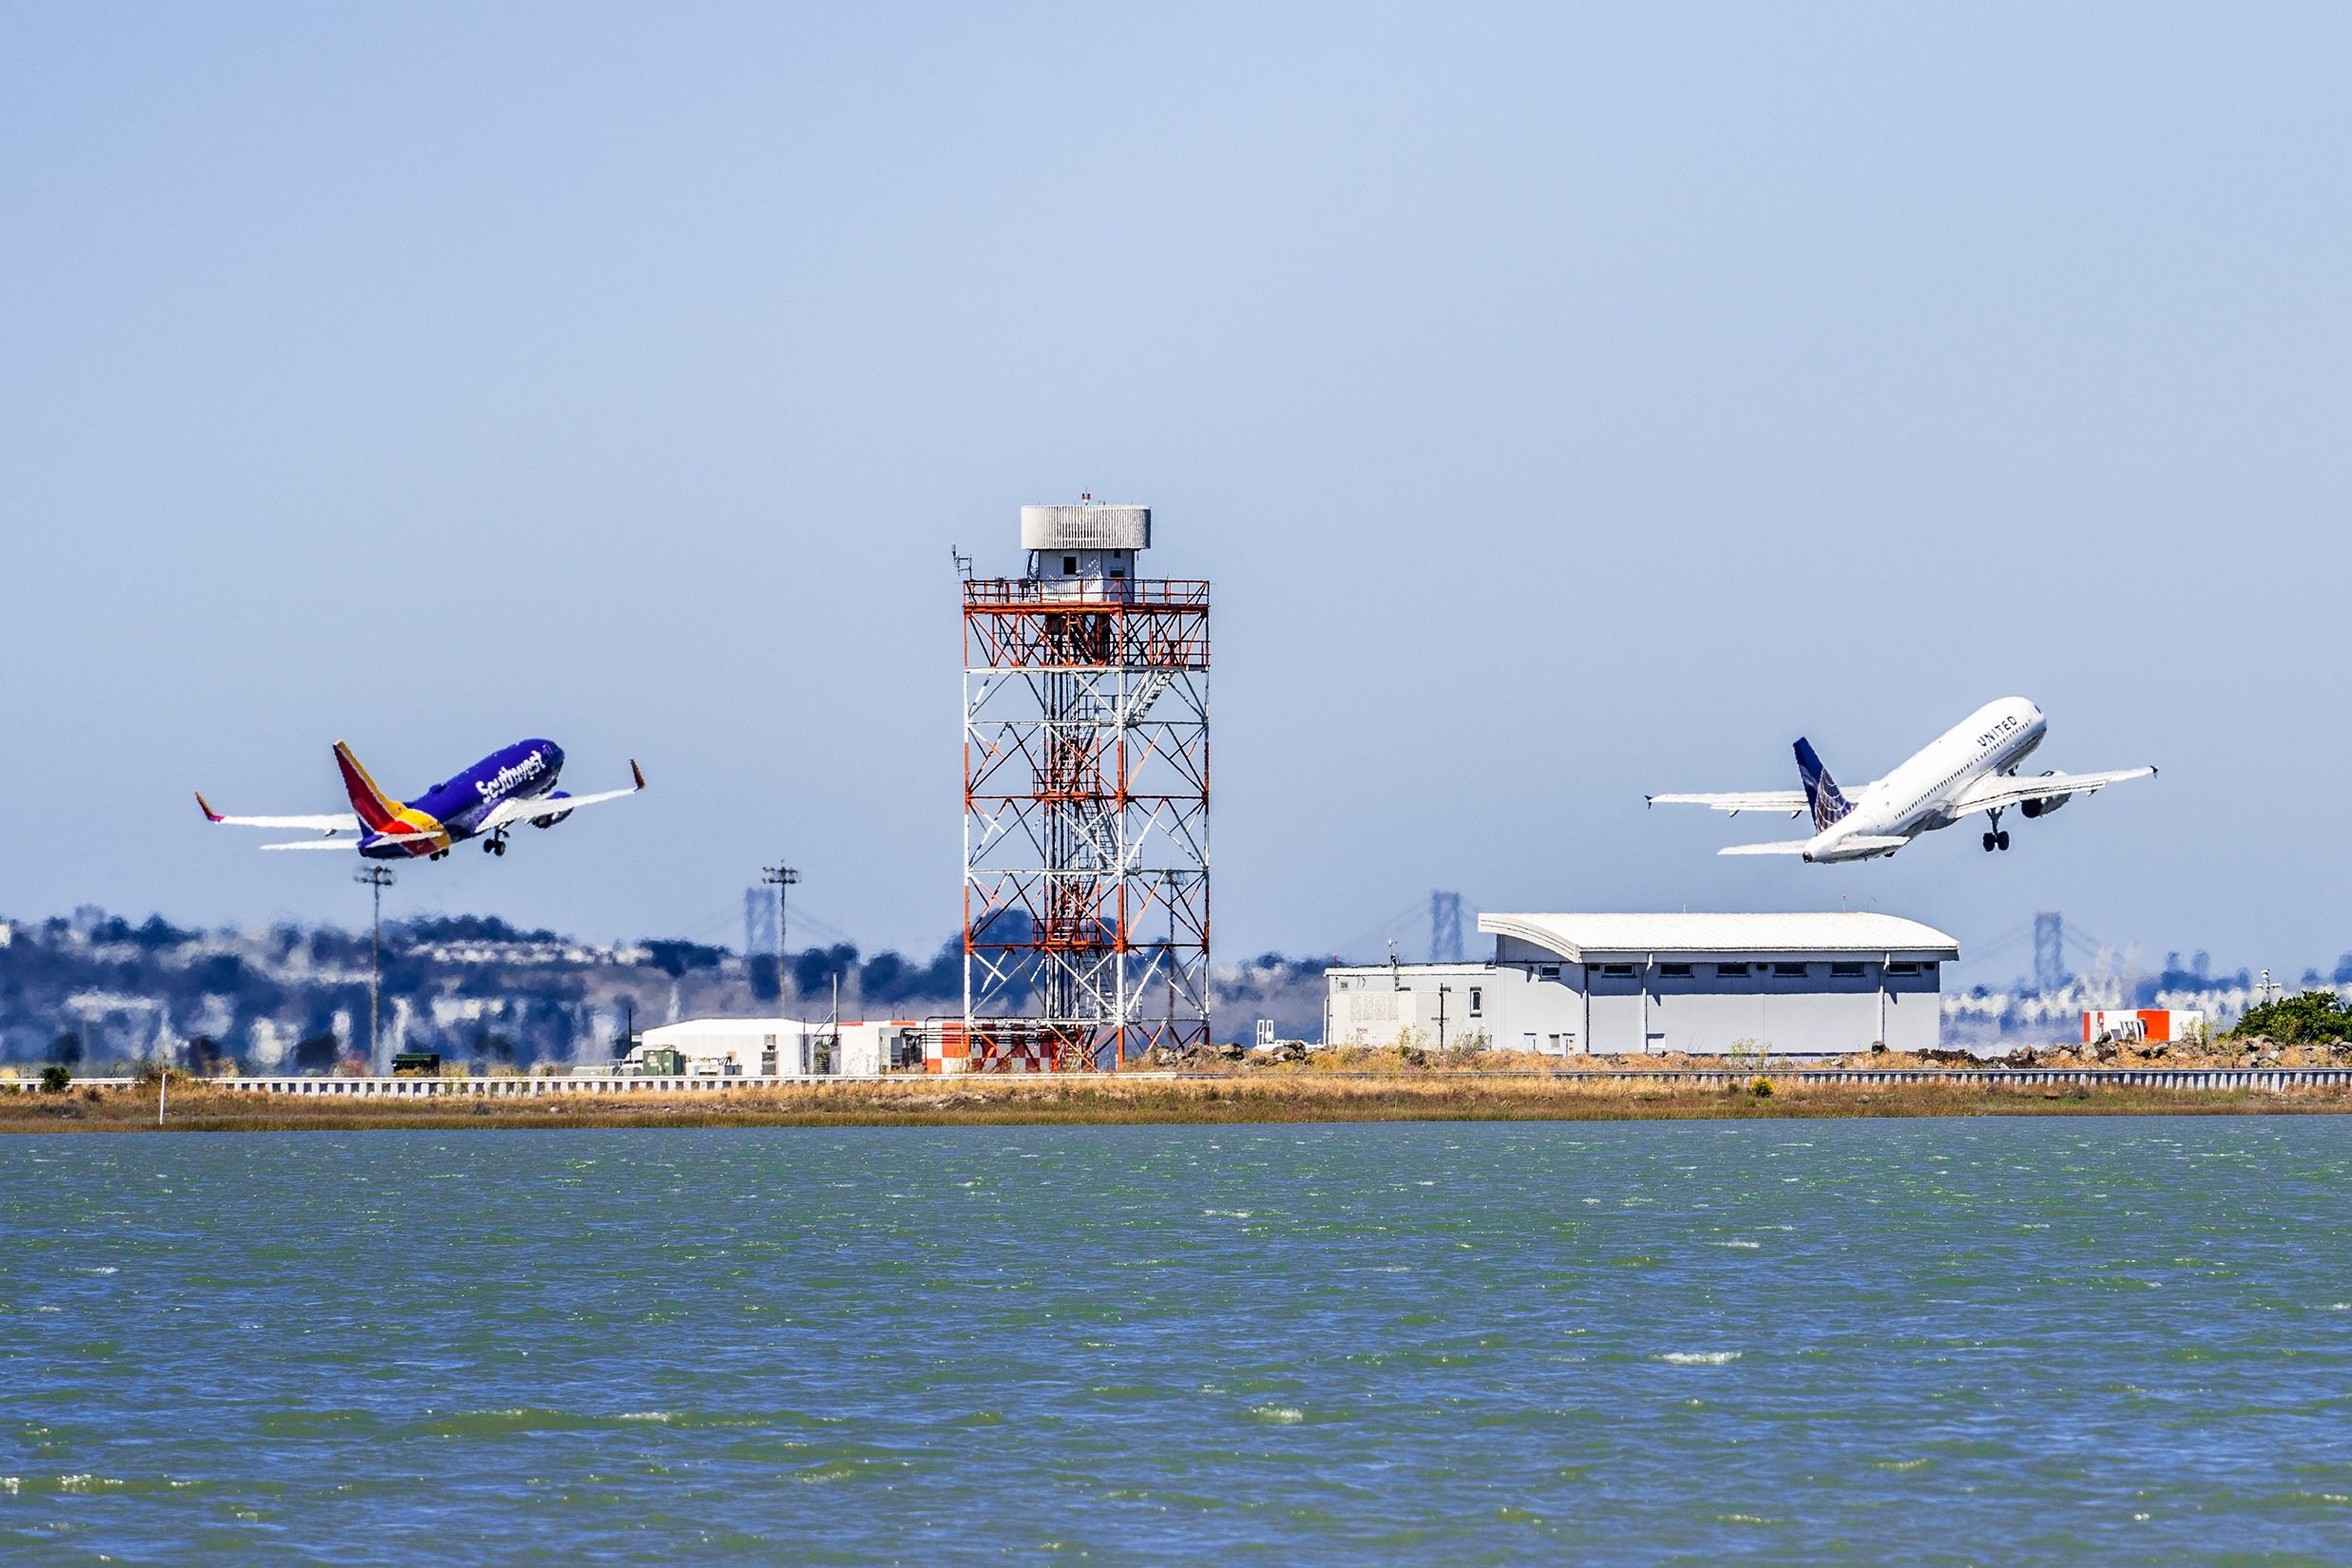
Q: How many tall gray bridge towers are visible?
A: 3